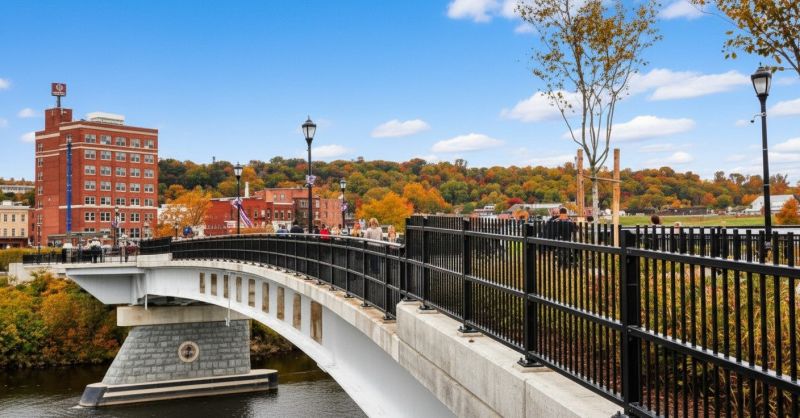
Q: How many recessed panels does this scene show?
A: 9